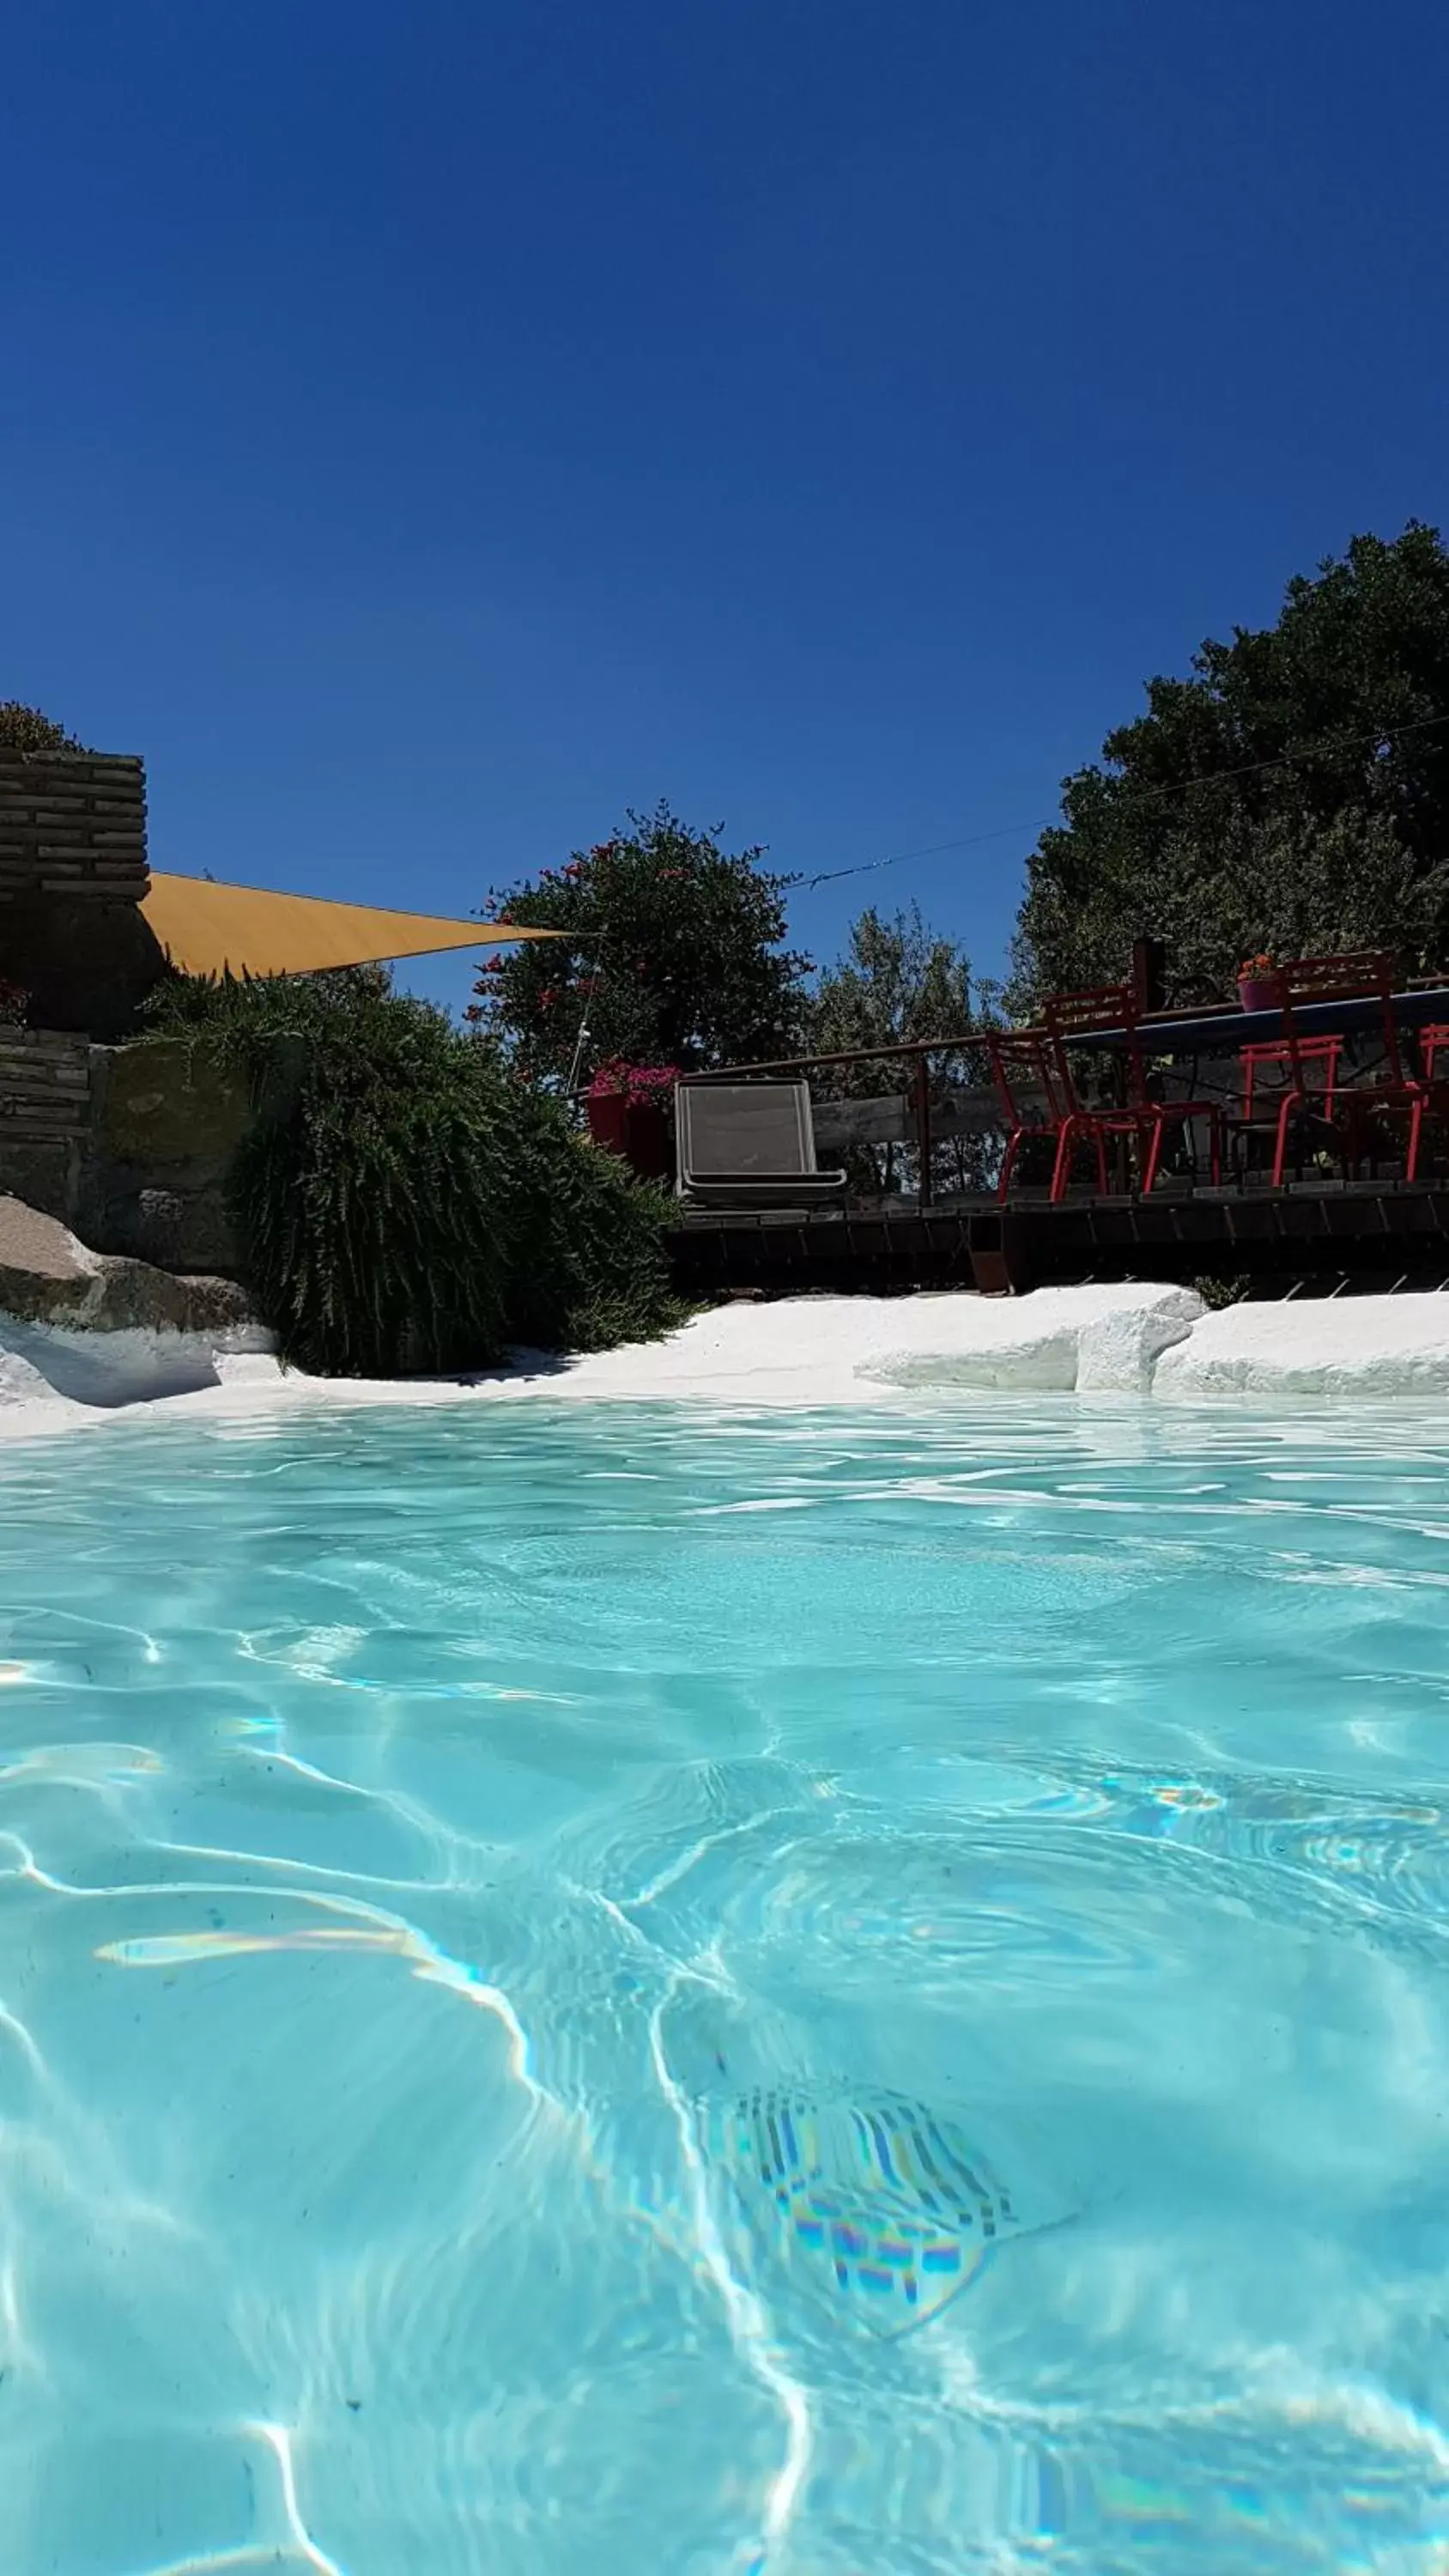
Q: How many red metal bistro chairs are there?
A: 5